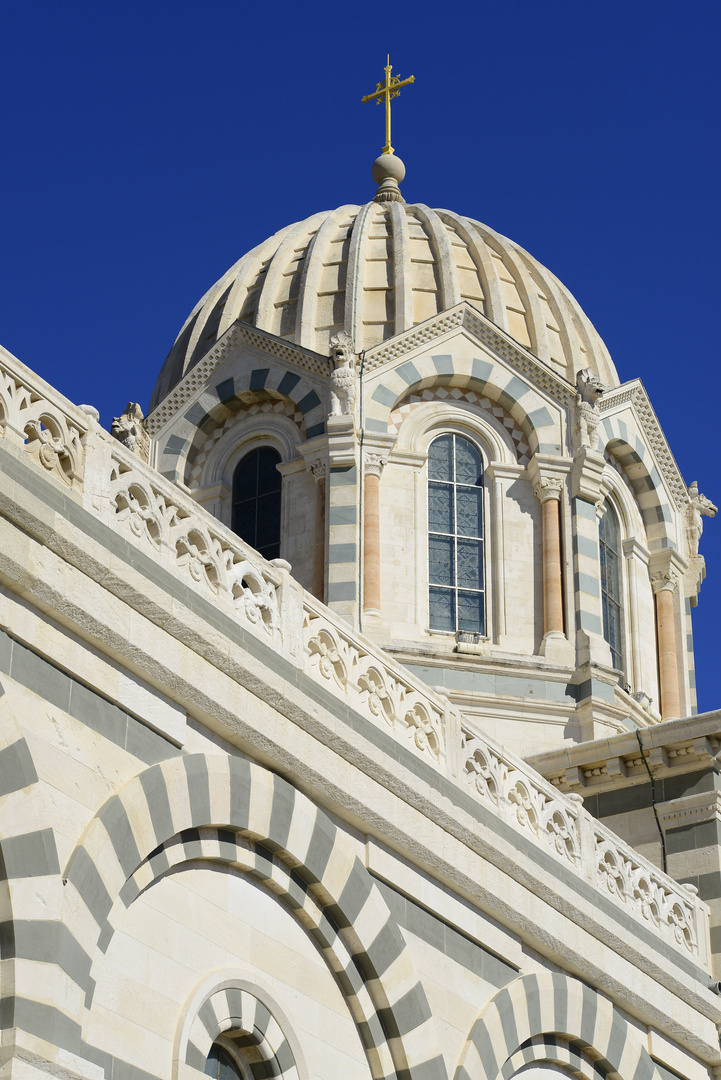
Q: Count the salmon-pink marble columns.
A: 4